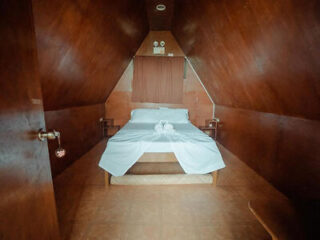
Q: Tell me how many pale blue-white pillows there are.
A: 2